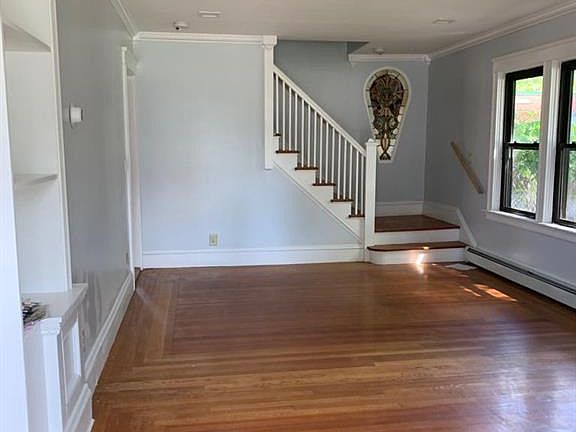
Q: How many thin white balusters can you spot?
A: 15